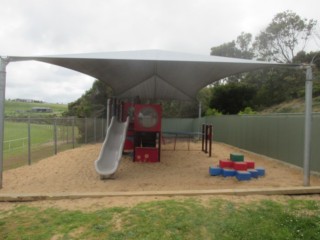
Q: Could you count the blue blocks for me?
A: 5